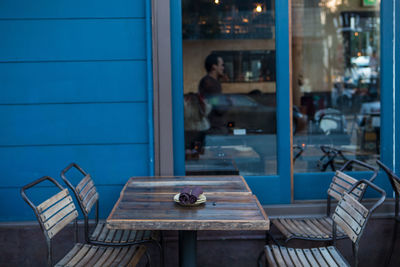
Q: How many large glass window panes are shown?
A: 2